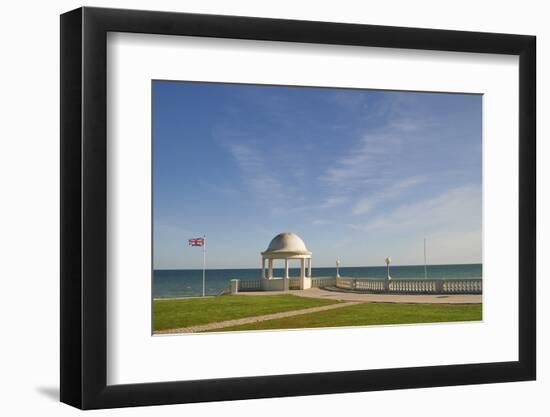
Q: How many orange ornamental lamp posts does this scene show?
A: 0